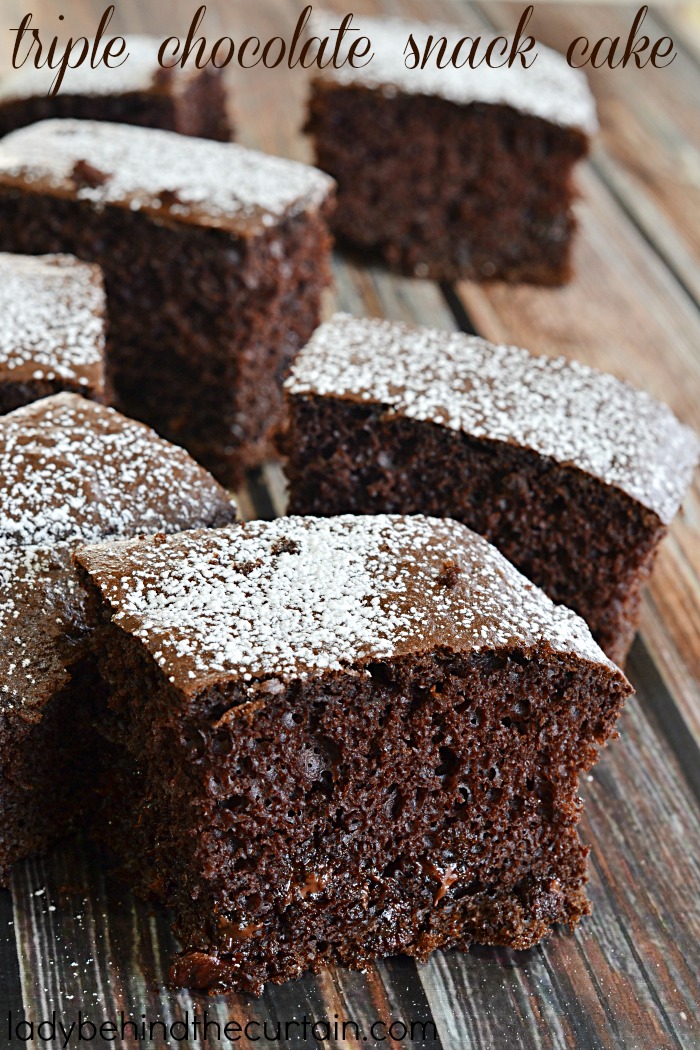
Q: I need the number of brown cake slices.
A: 7